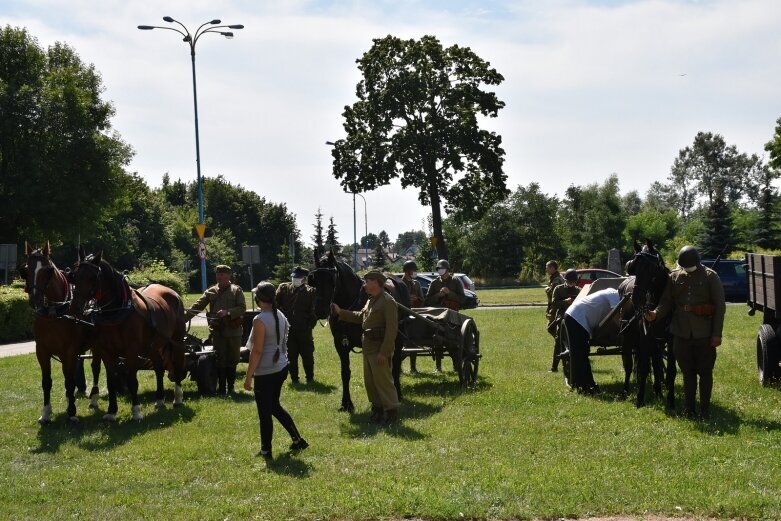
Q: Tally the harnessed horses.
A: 4